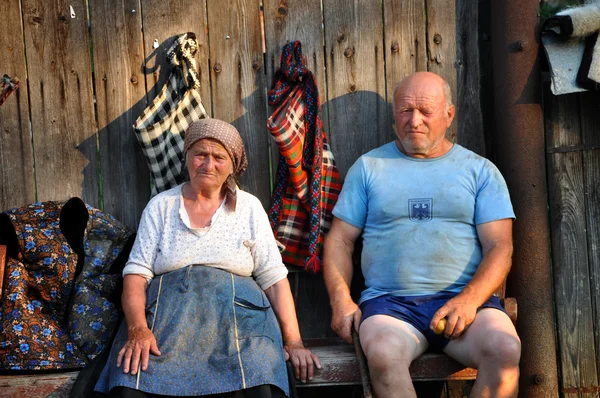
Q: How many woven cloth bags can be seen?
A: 2